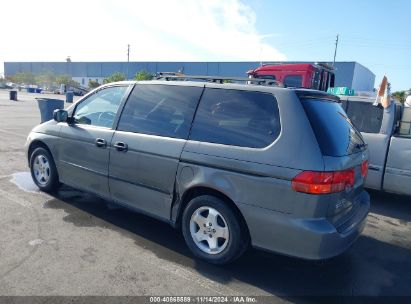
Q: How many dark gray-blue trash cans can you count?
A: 3